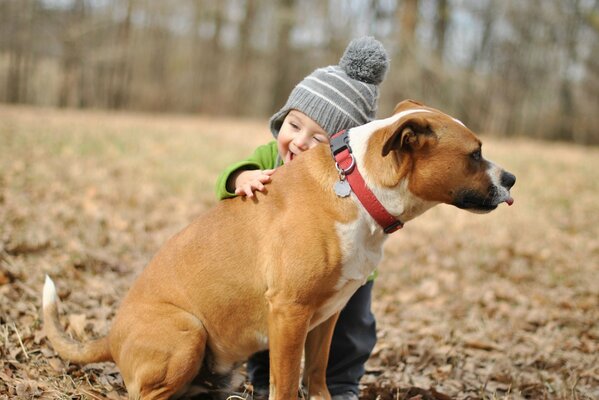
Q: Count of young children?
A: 1